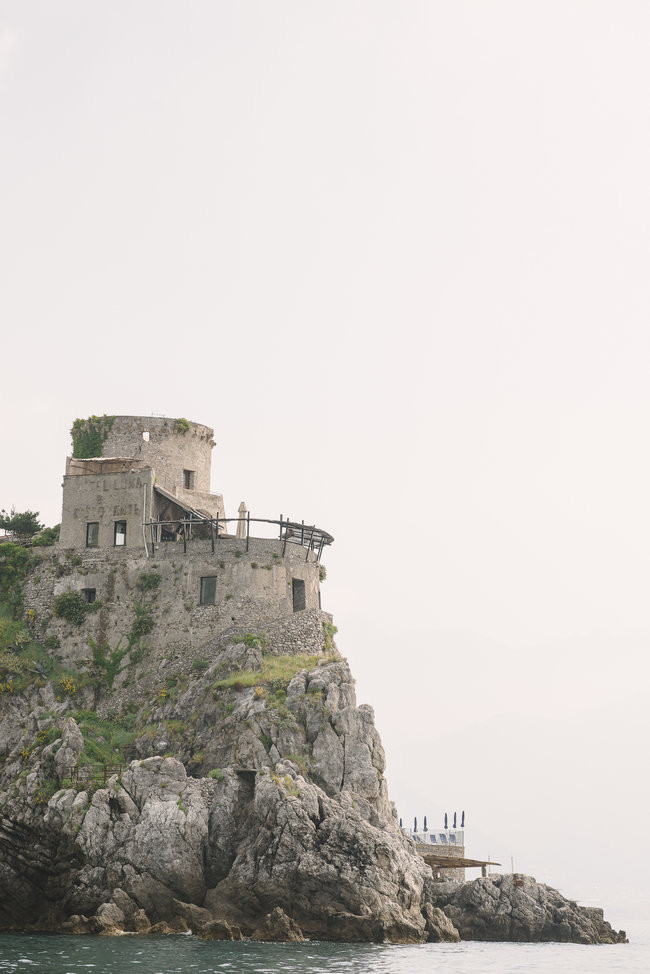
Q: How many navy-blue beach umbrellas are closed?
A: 6